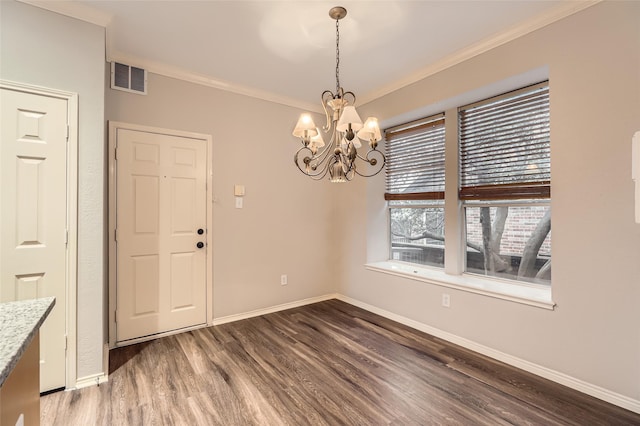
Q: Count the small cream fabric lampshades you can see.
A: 5